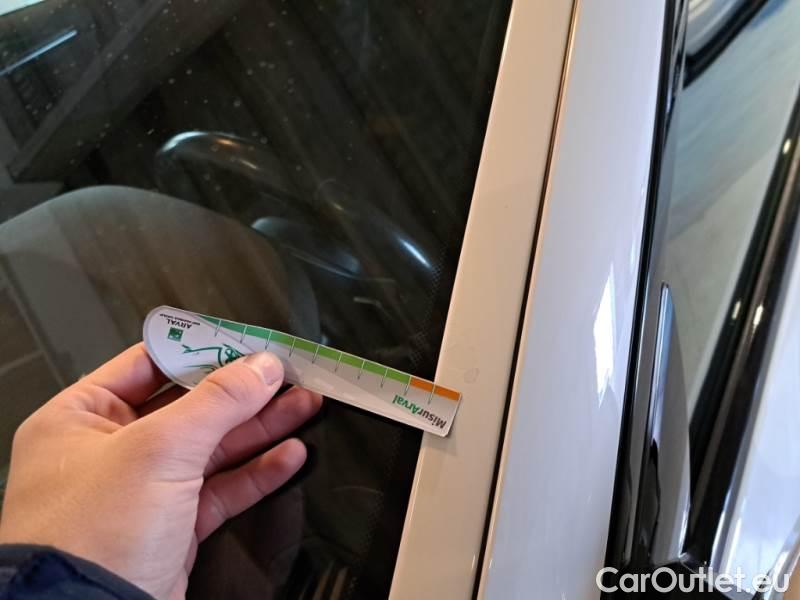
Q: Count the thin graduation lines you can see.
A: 10